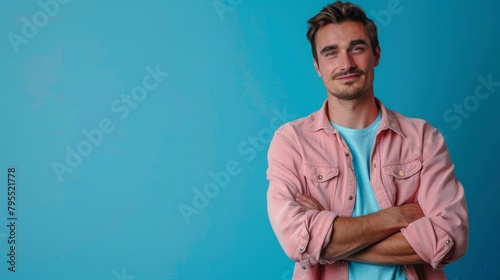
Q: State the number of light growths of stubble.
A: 1